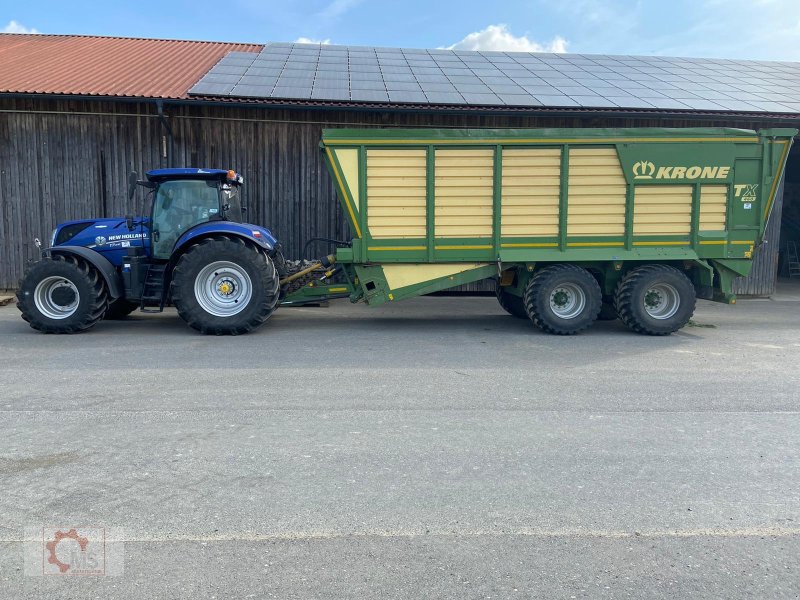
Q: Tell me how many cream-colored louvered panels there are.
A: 6